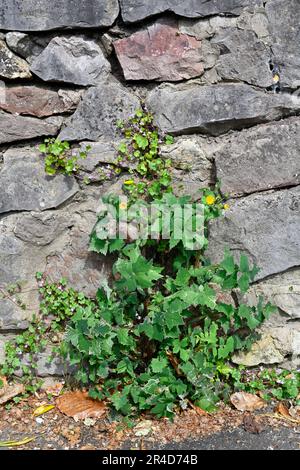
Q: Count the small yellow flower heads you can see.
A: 4